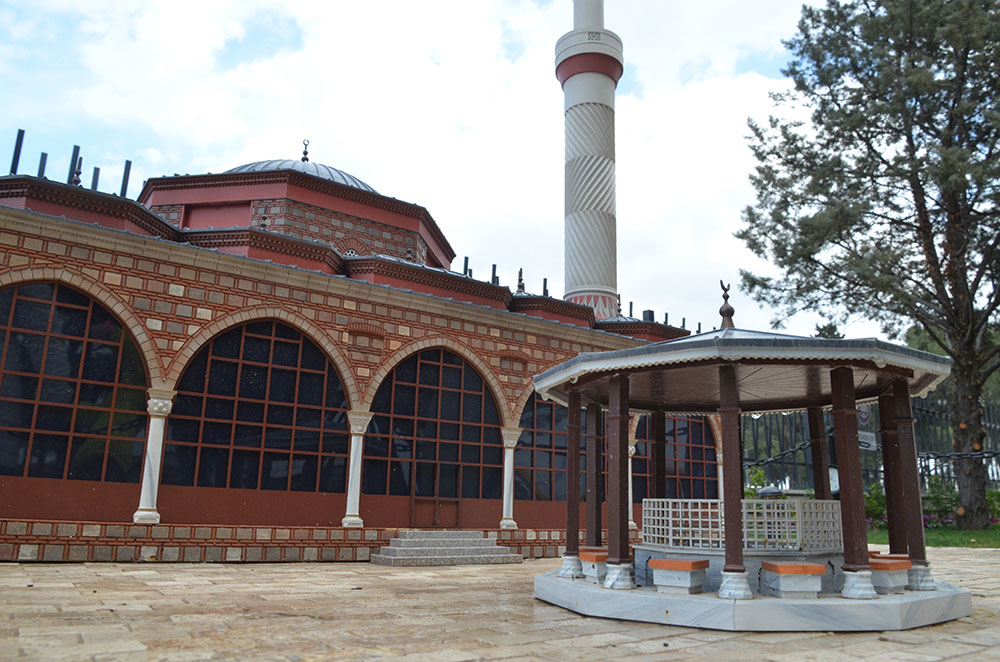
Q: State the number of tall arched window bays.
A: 5